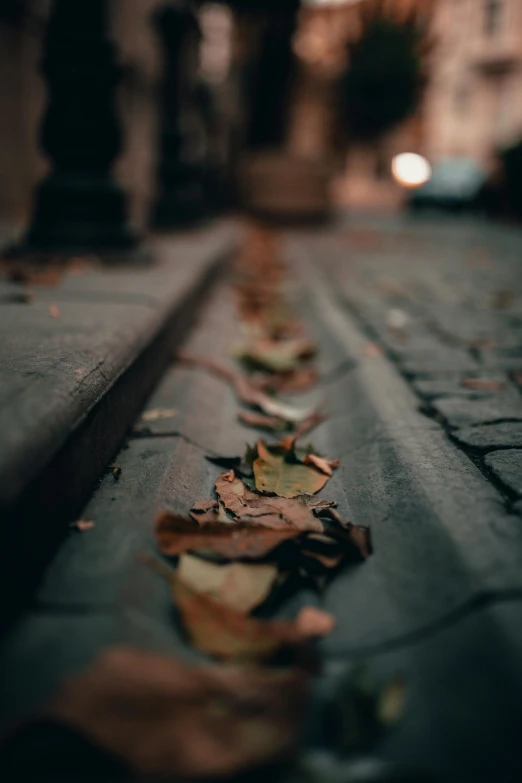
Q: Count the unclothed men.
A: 0